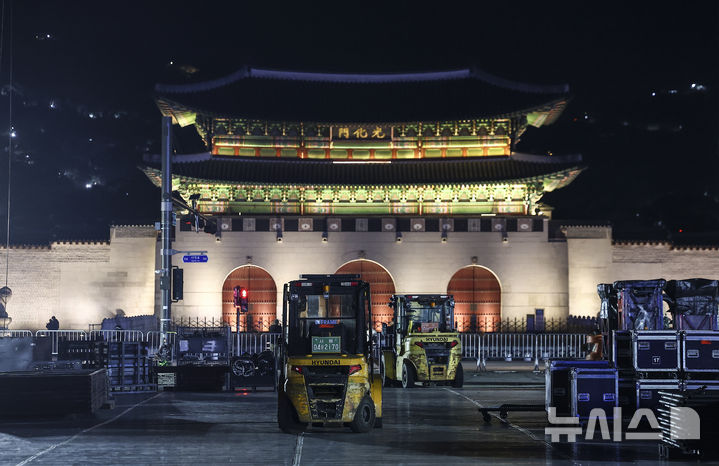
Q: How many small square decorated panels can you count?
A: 12